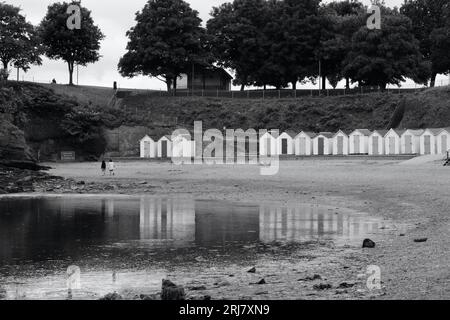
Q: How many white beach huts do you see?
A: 14